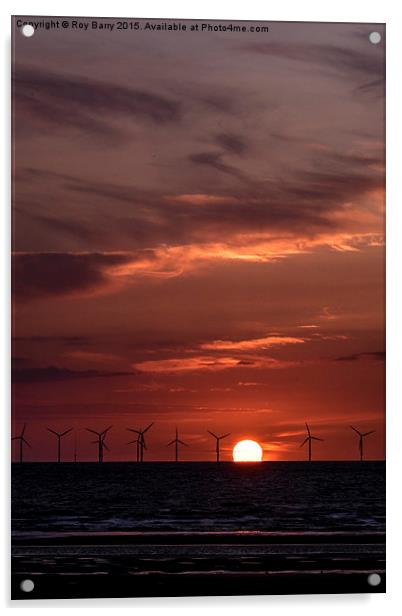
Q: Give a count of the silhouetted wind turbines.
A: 10